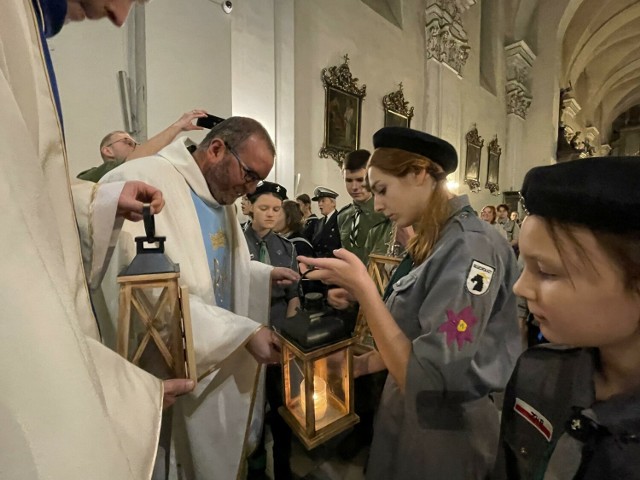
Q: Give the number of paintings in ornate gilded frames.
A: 4